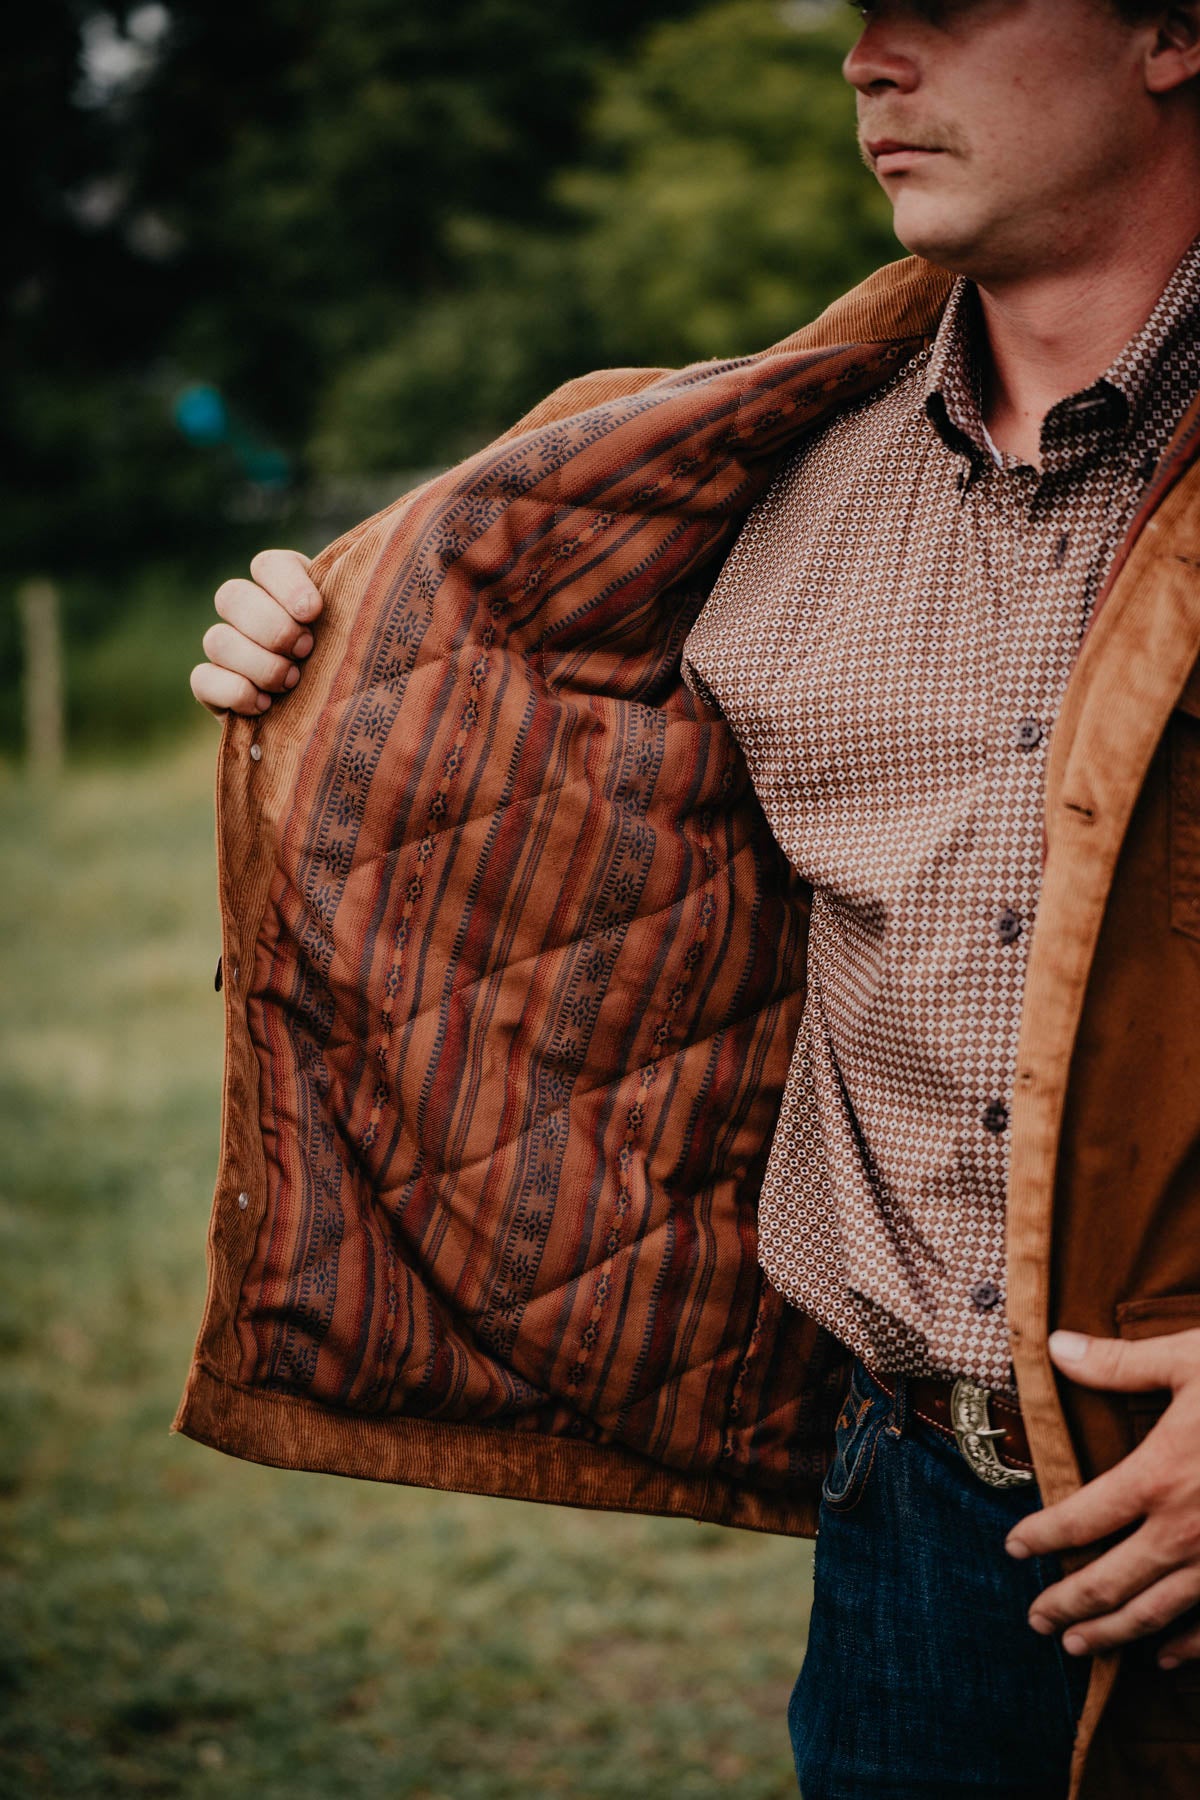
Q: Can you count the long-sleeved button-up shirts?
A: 1